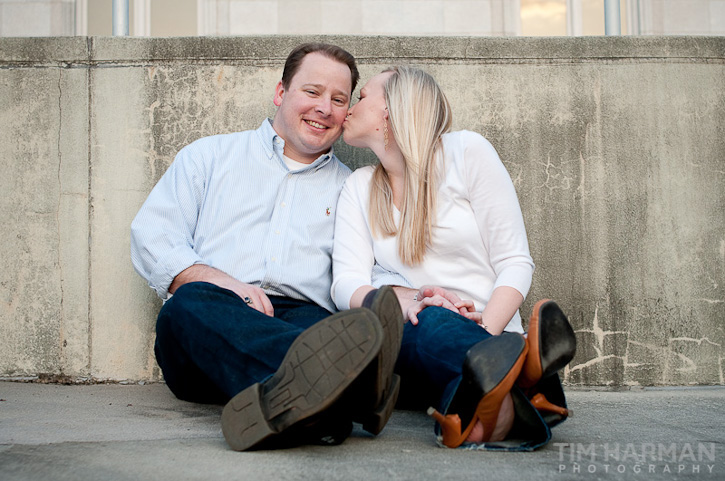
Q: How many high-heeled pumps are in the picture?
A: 2